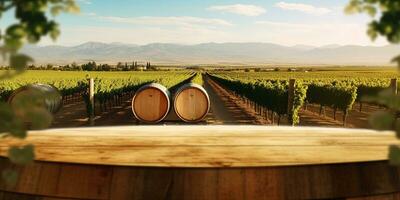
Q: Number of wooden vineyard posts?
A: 3